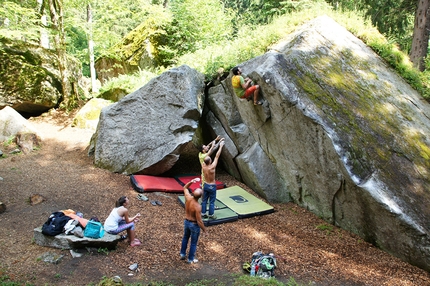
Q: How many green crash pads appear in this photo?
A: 2